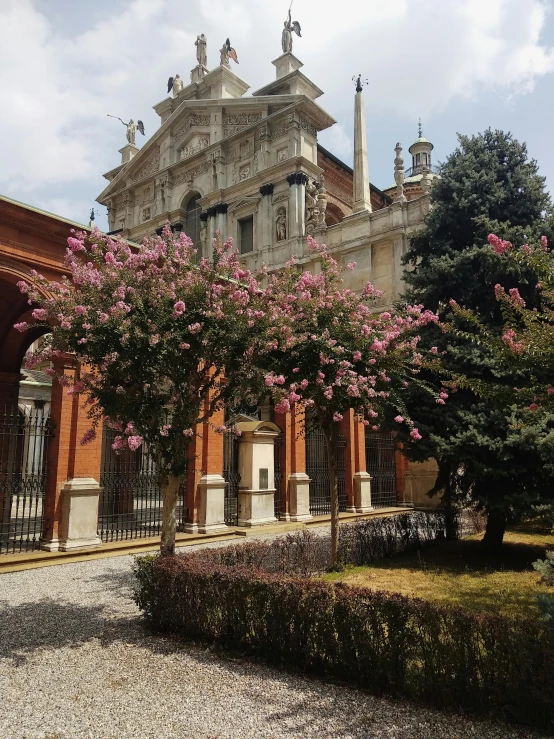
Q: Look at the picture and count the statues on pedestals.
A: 5